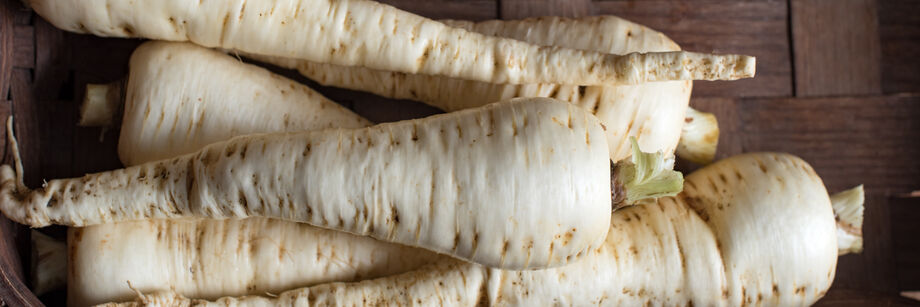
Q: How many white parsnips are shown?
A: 6